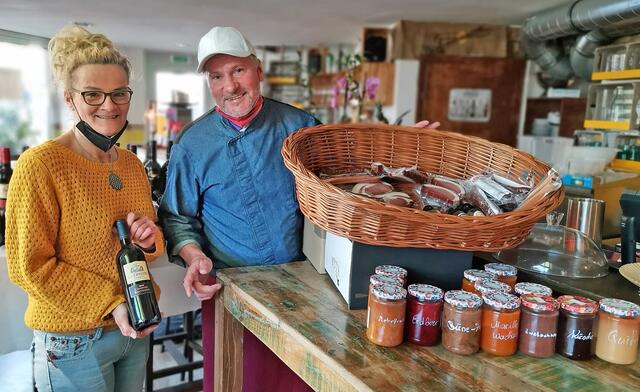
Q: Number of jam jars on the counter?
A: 13